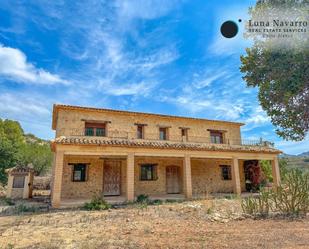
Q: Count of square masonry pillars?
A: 5